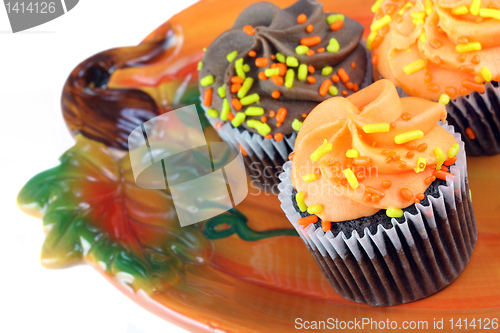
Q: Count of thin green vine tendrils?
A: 1